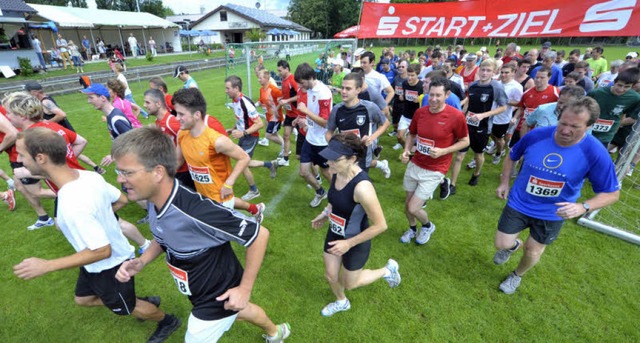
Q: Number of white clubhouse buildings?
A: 1